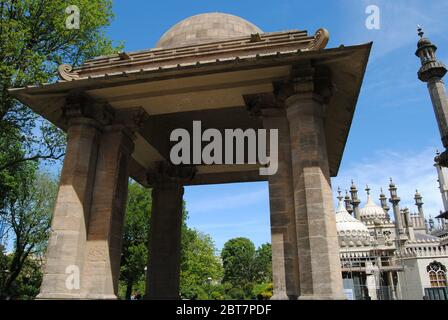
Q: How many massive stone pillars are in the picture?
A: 5